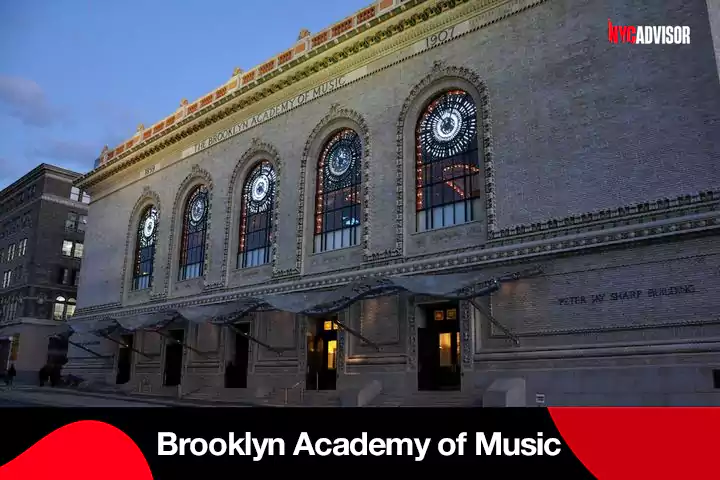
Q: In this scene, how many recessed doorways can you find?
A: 5